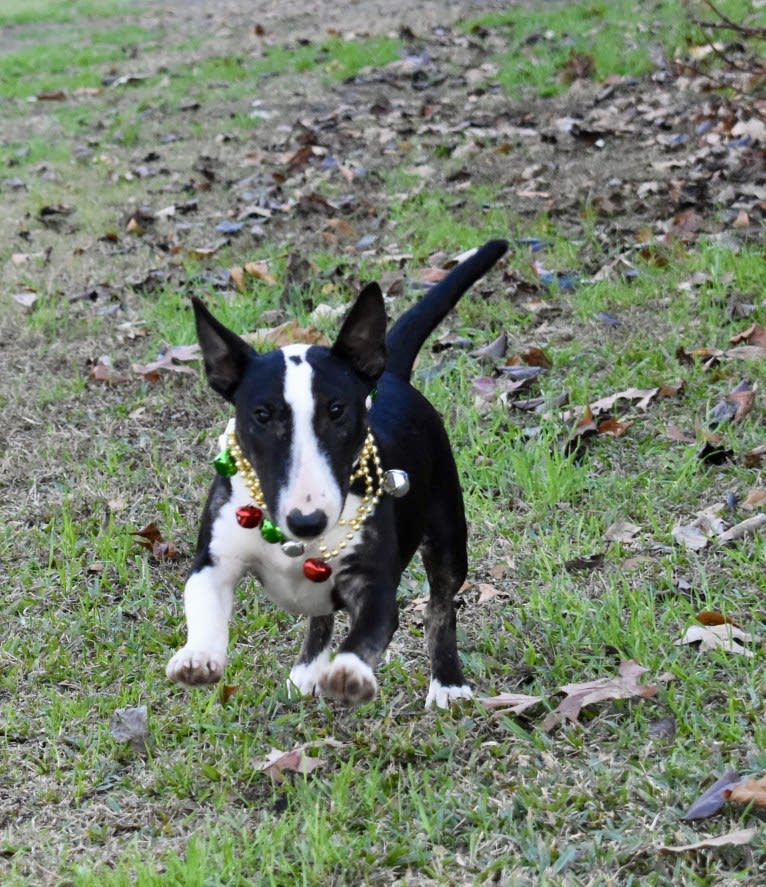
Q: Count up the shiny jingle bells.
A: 6